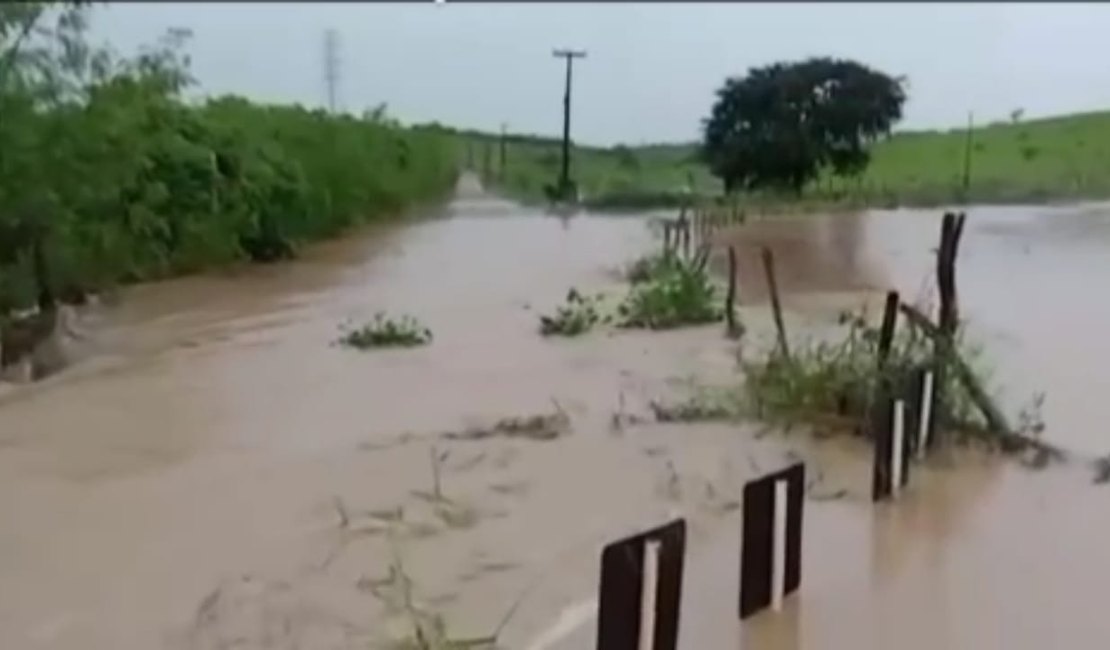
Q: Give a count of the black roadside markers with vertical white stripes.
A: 4